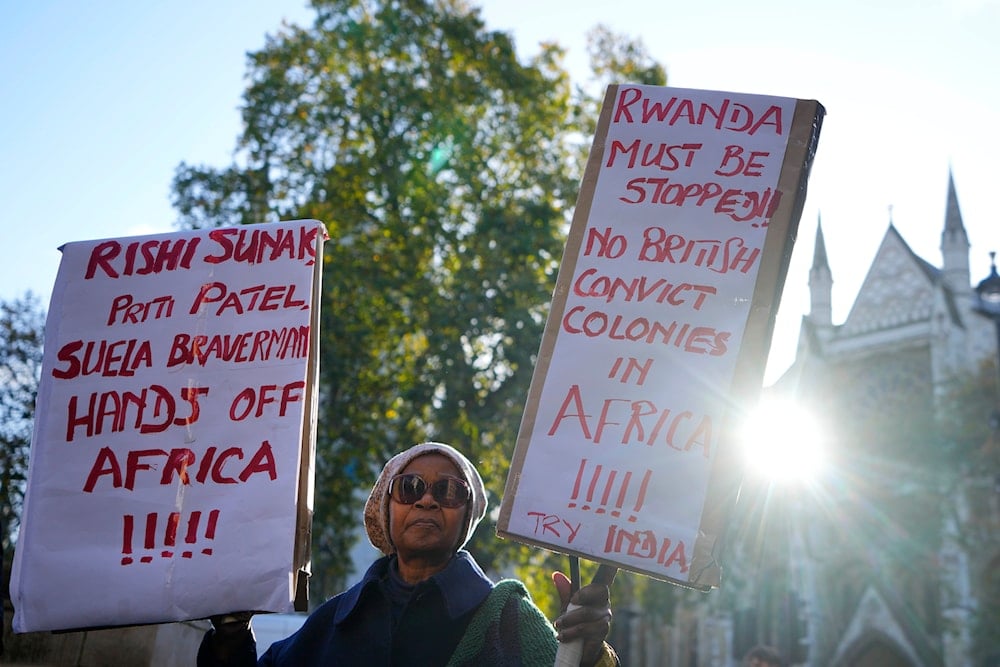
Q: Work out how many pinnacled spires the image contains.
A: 2